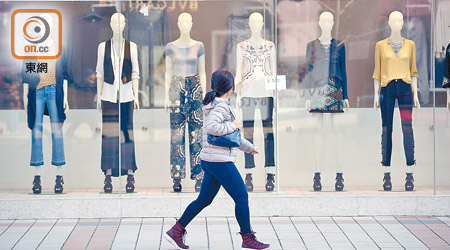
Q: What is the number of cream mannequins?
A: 6